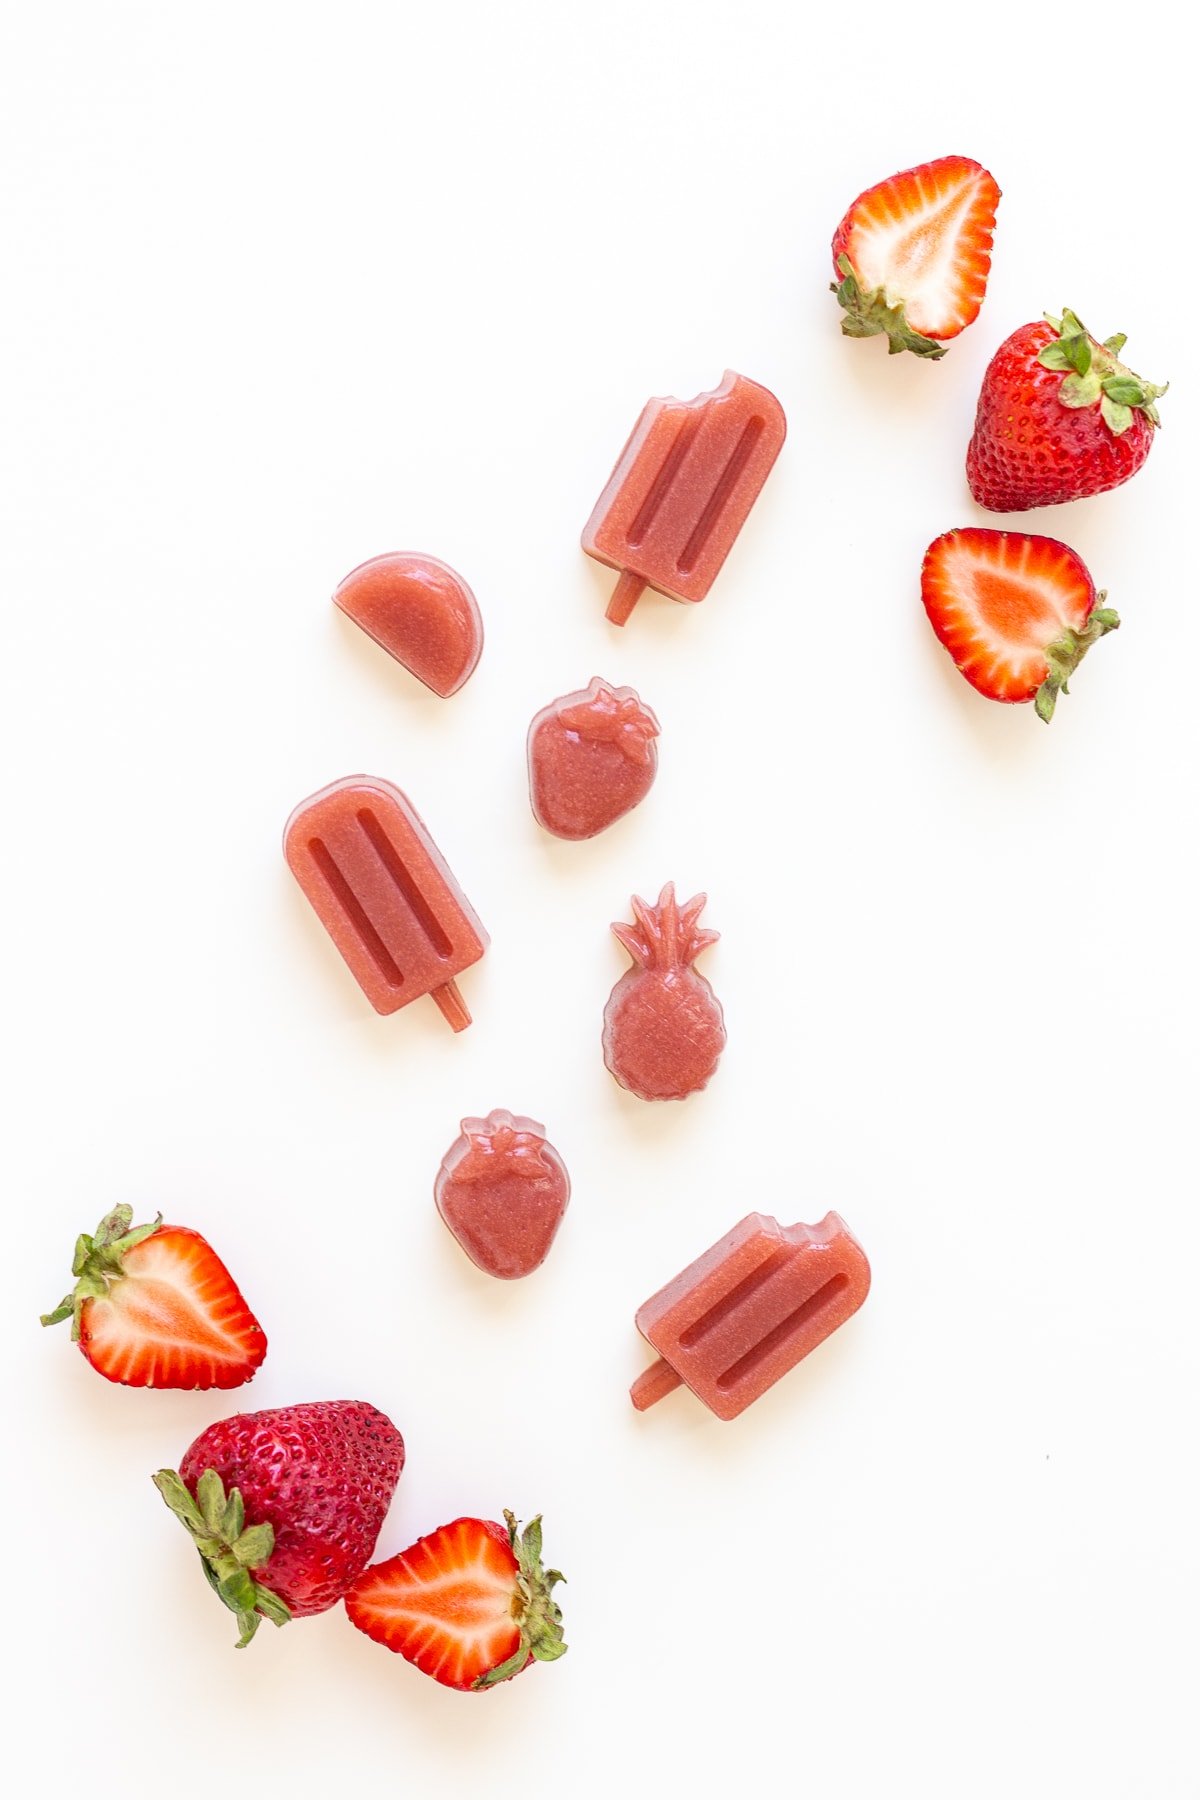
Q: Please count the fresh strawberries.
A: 6